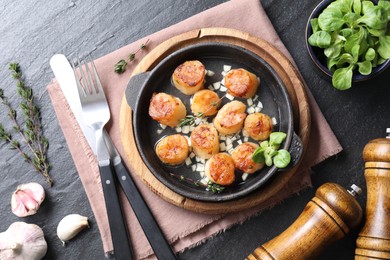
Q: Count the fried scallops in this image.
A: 10